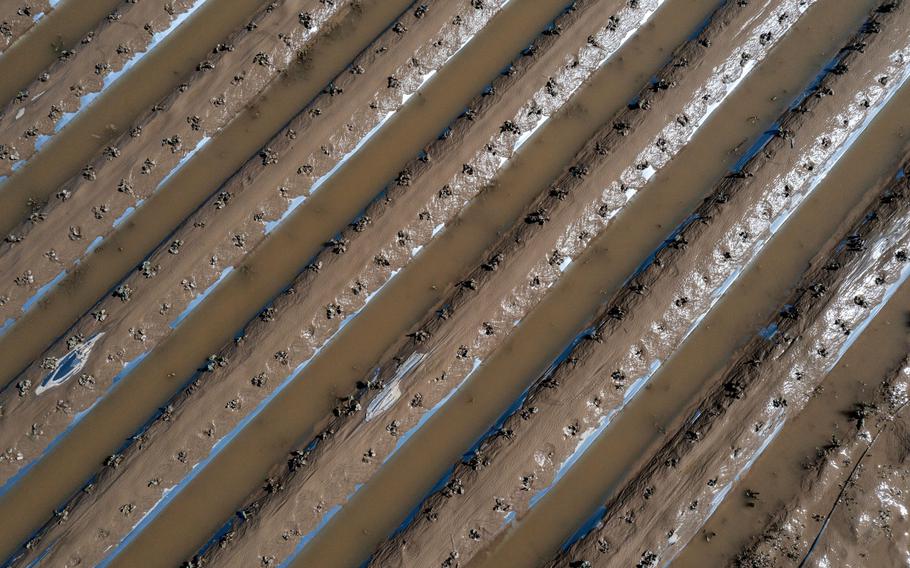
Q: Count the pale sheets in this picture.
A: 2